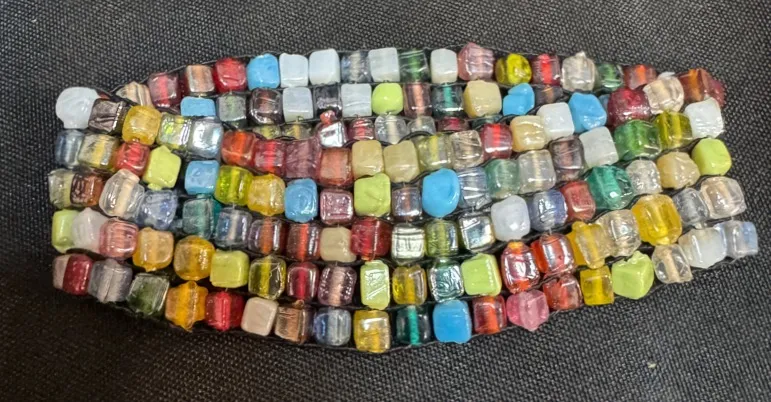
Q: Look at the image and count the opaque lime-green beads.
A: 9